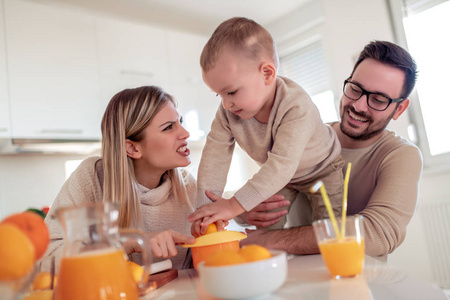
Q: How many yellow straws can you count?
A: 2